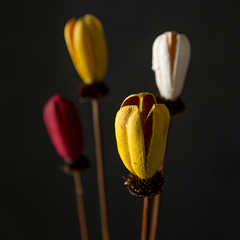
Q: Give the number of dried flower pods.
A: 4